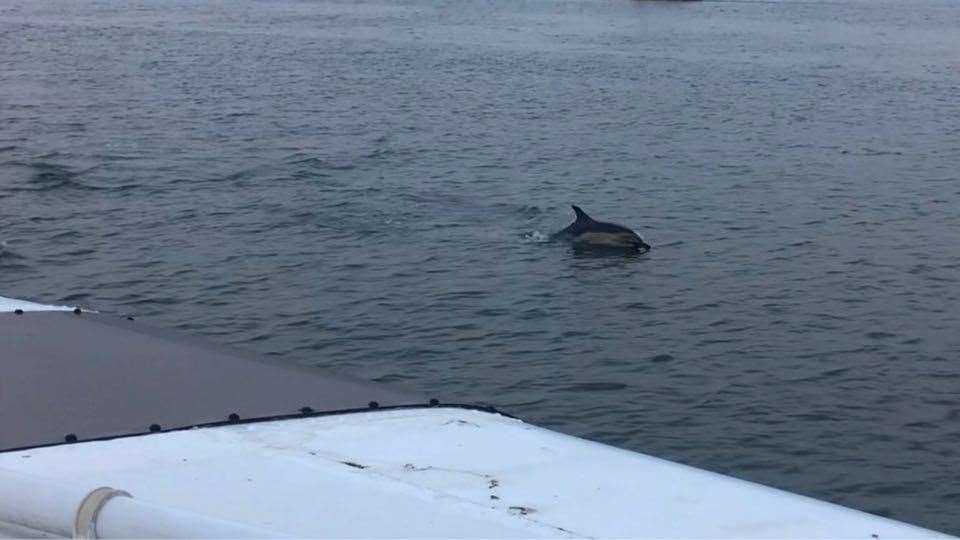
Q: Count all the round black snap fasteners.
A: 9